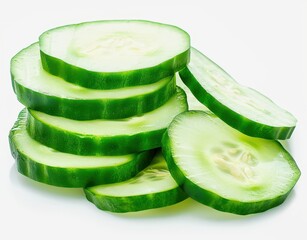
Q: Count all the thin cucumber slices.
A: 7